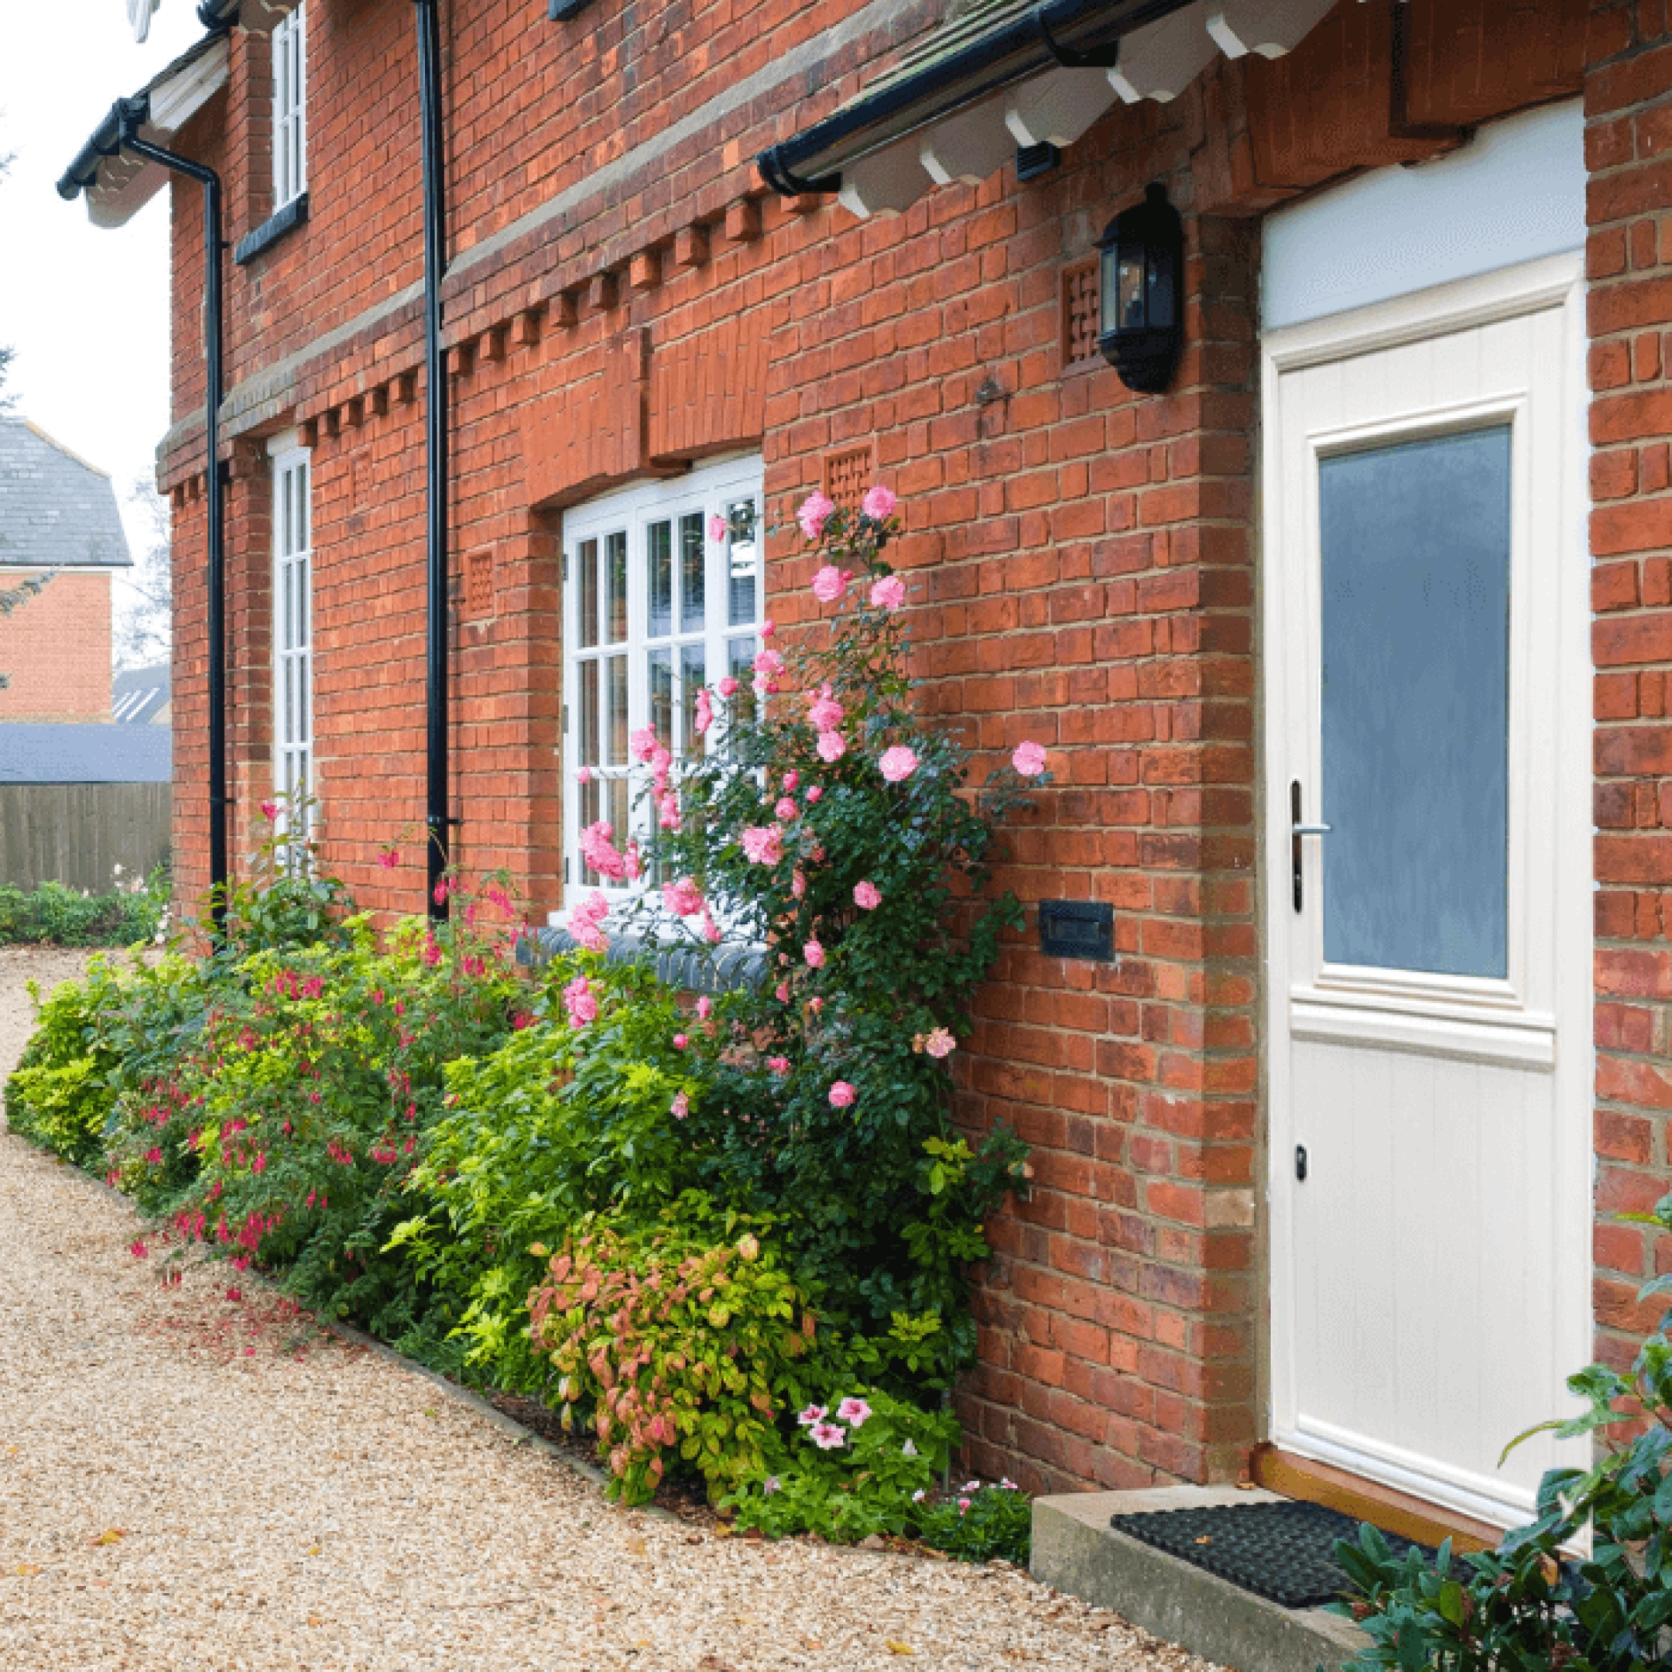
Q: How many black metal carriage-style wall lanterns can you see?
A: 1